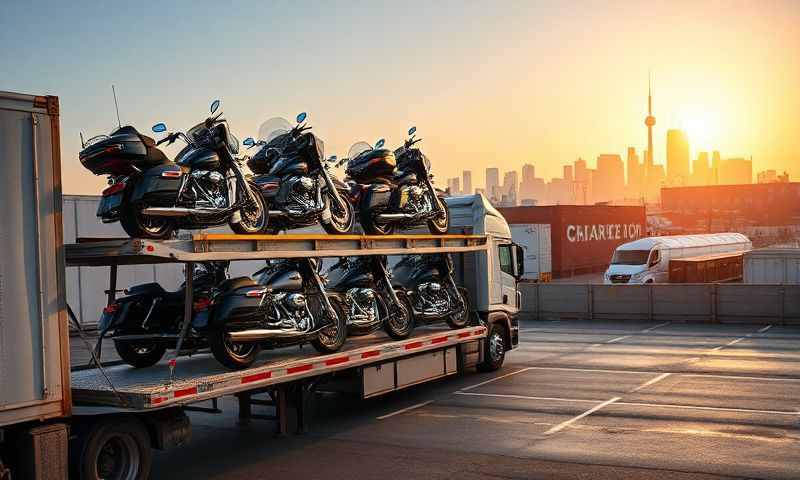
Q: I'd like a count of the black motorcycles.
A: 7